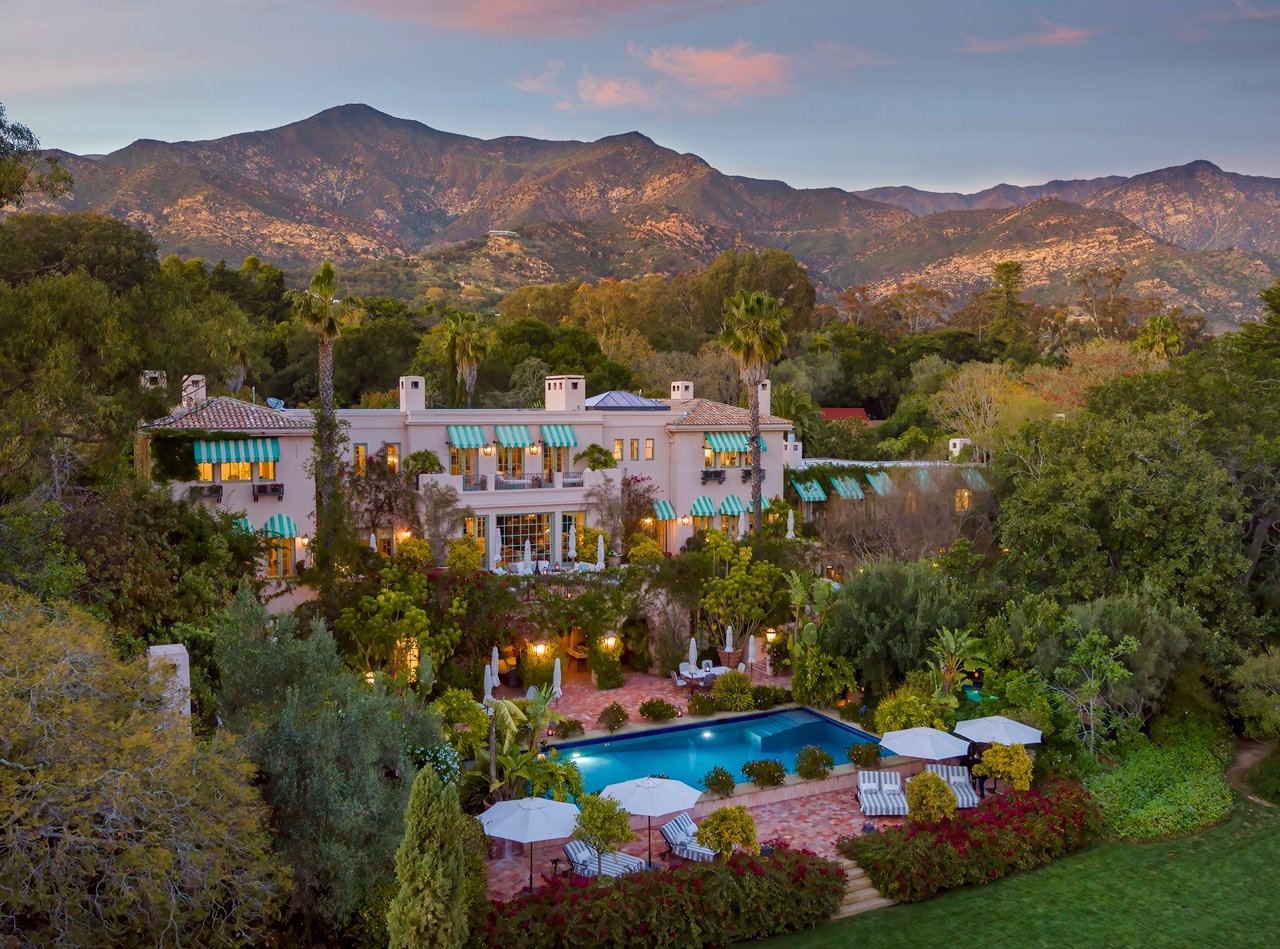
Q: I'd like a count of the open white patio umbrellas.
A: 4